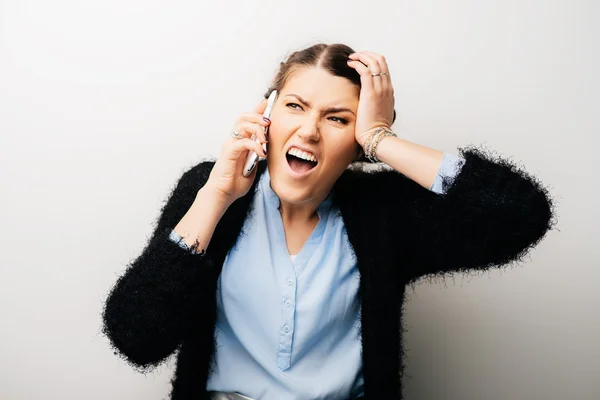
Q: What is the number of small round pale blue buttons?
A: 3